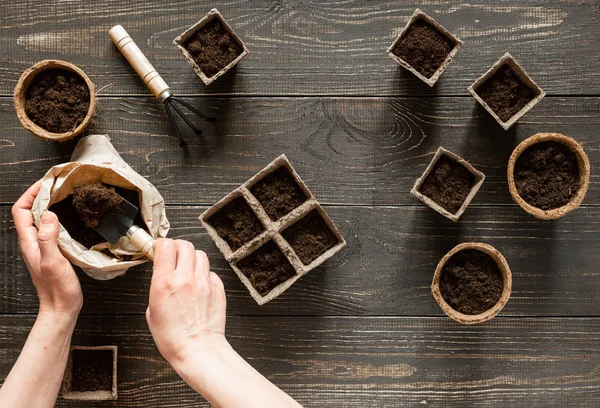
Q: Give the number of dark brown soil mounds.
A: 13